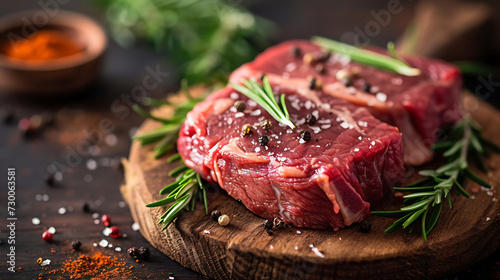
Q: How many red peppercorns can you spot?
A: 4